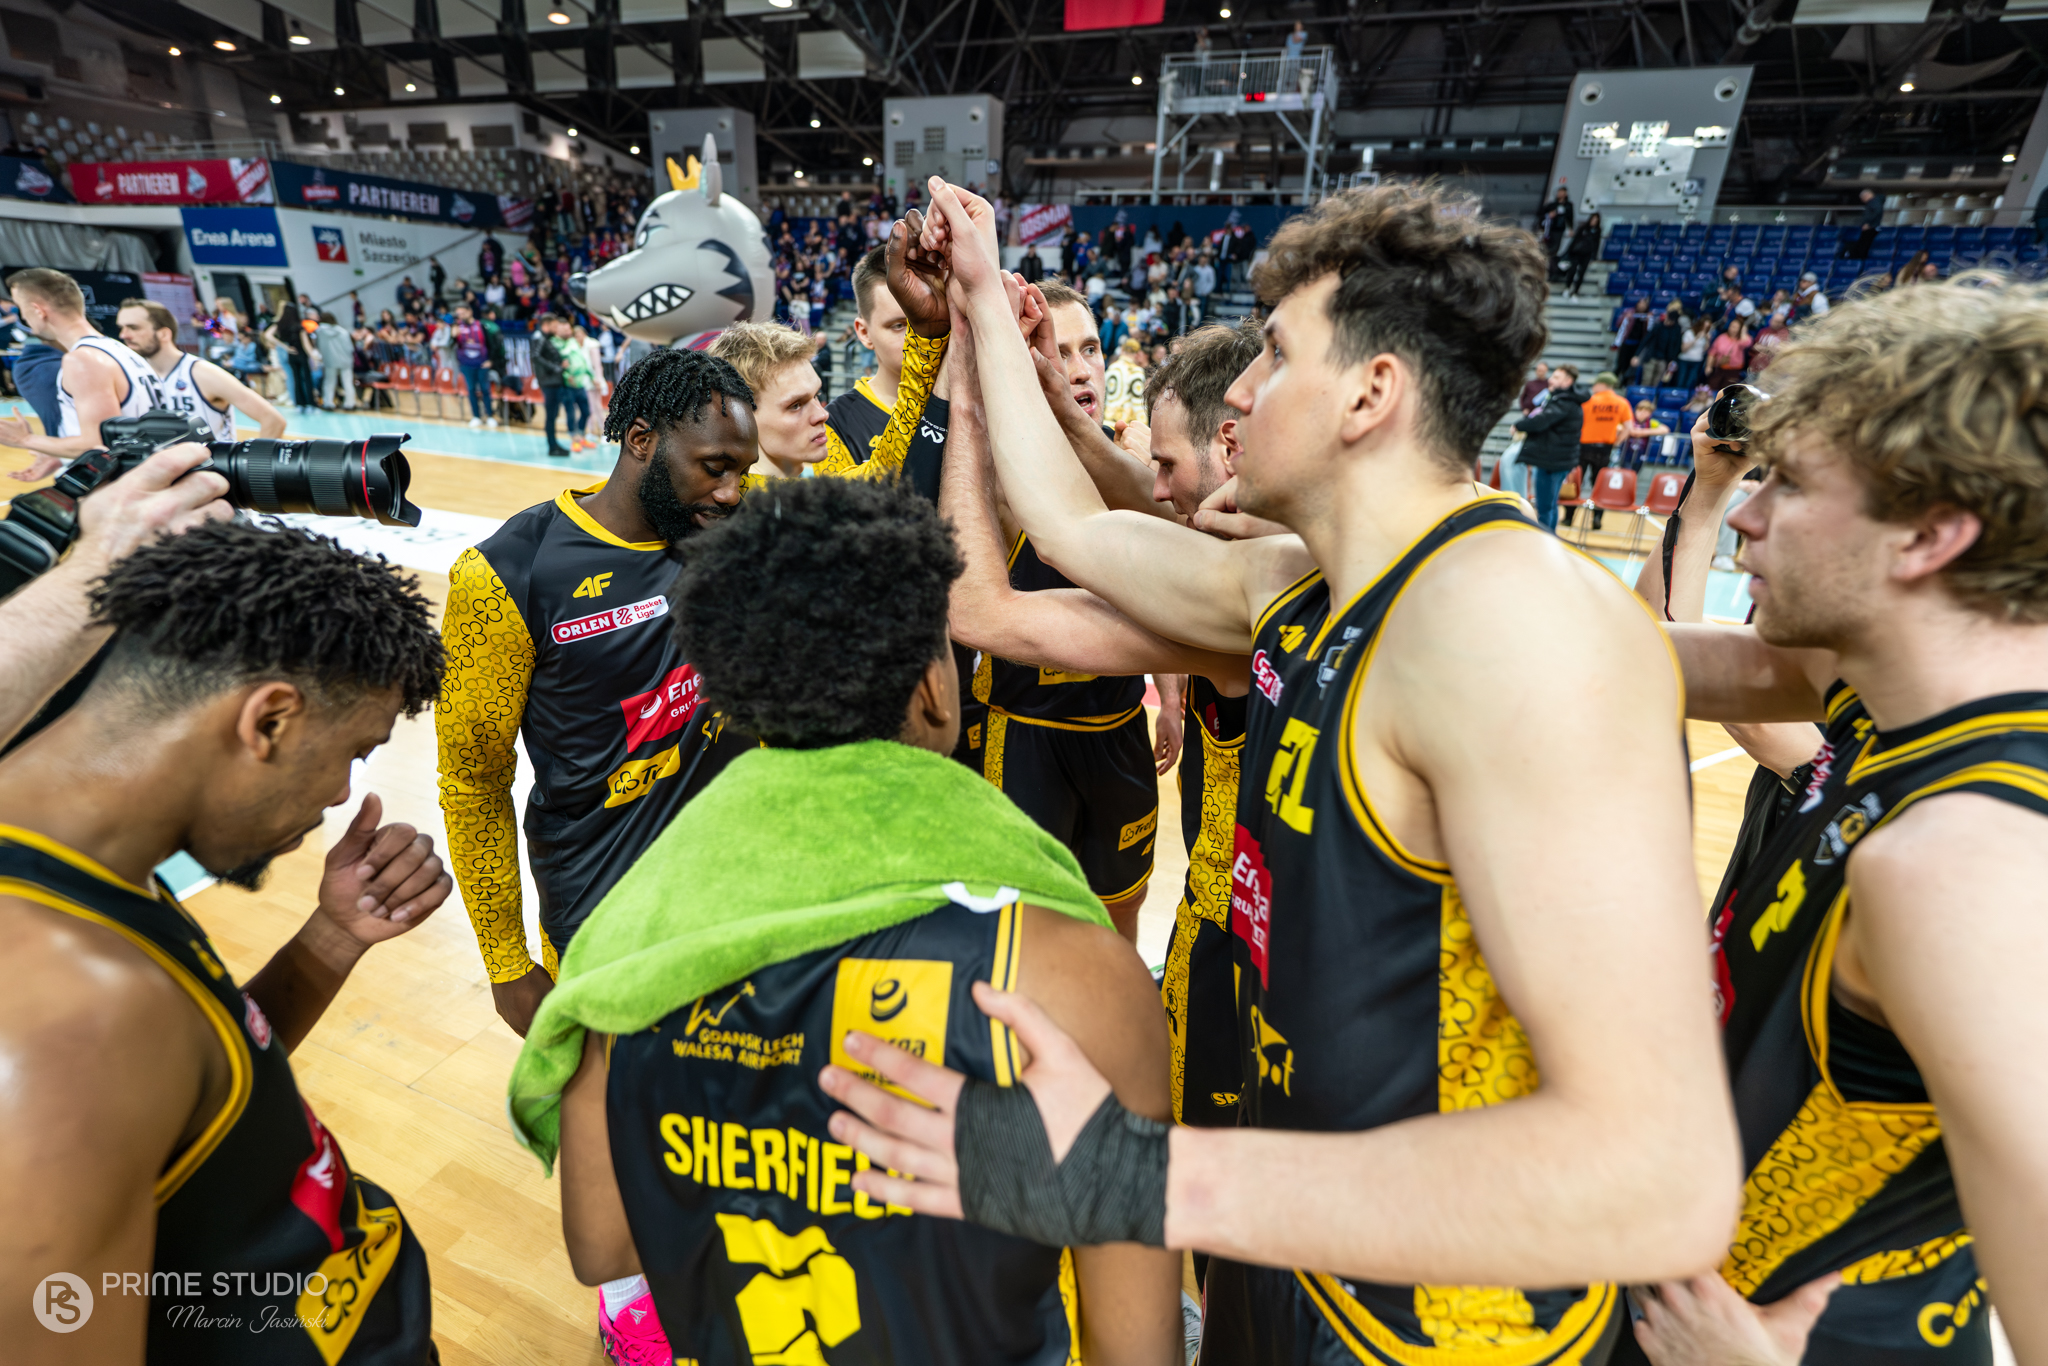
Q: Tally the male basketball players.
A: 11